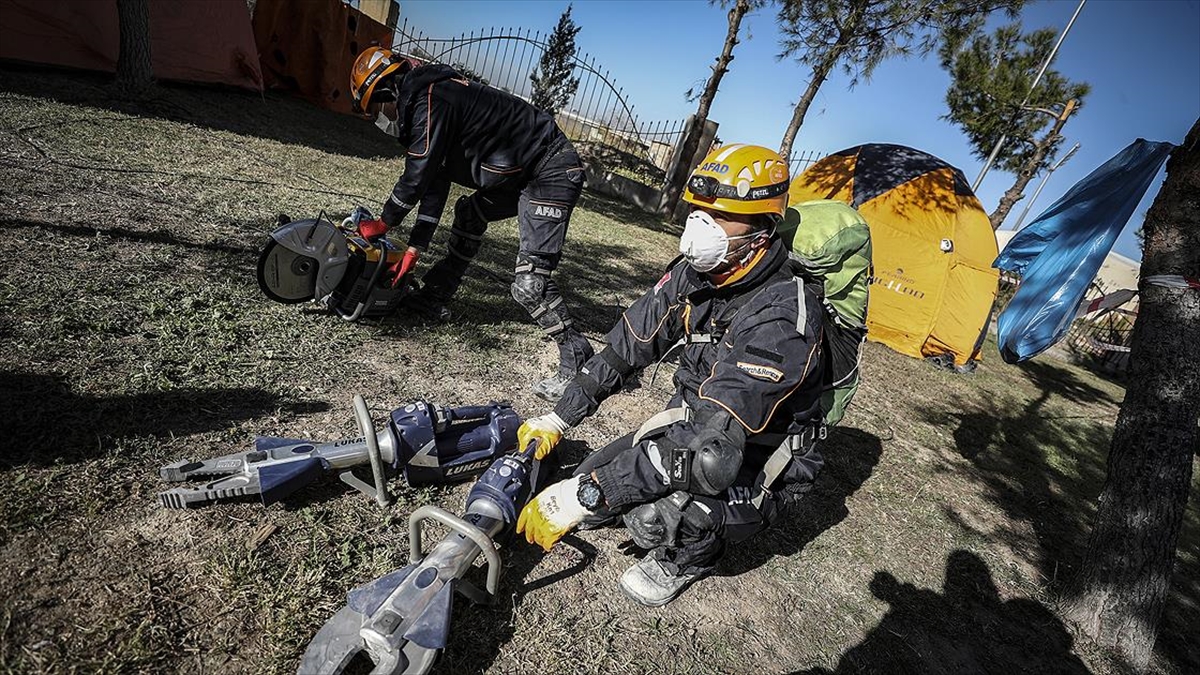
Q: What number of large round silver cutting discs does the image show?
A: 1